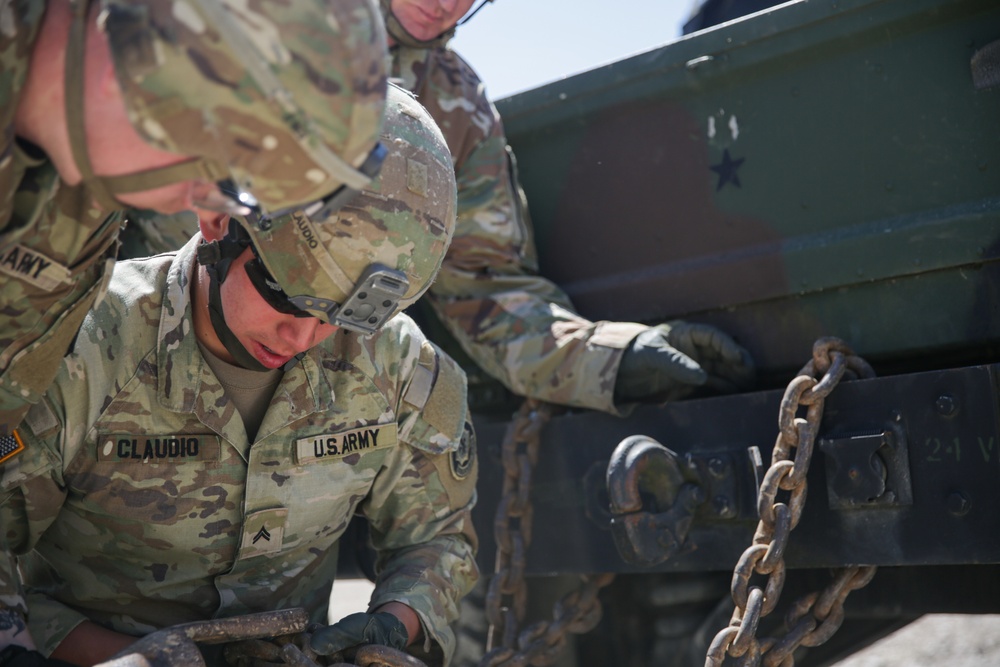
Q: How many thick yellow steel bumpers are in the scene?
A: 0